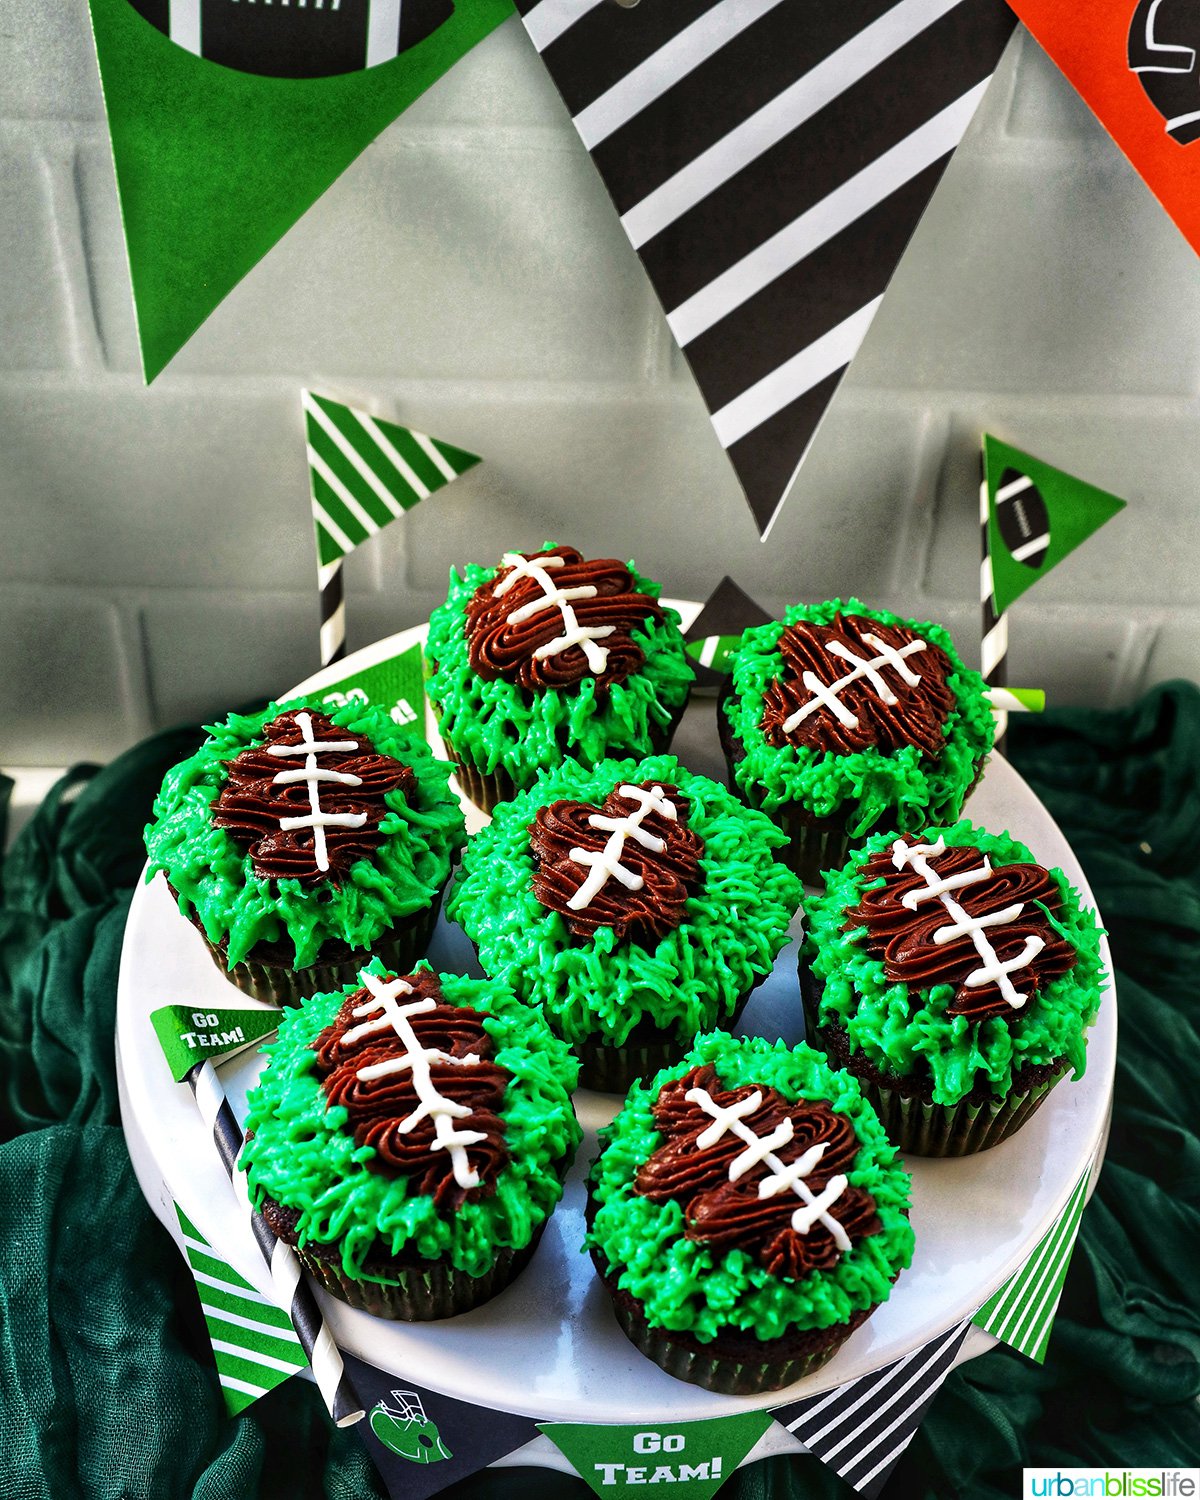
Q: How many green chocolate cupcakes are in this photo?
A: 7